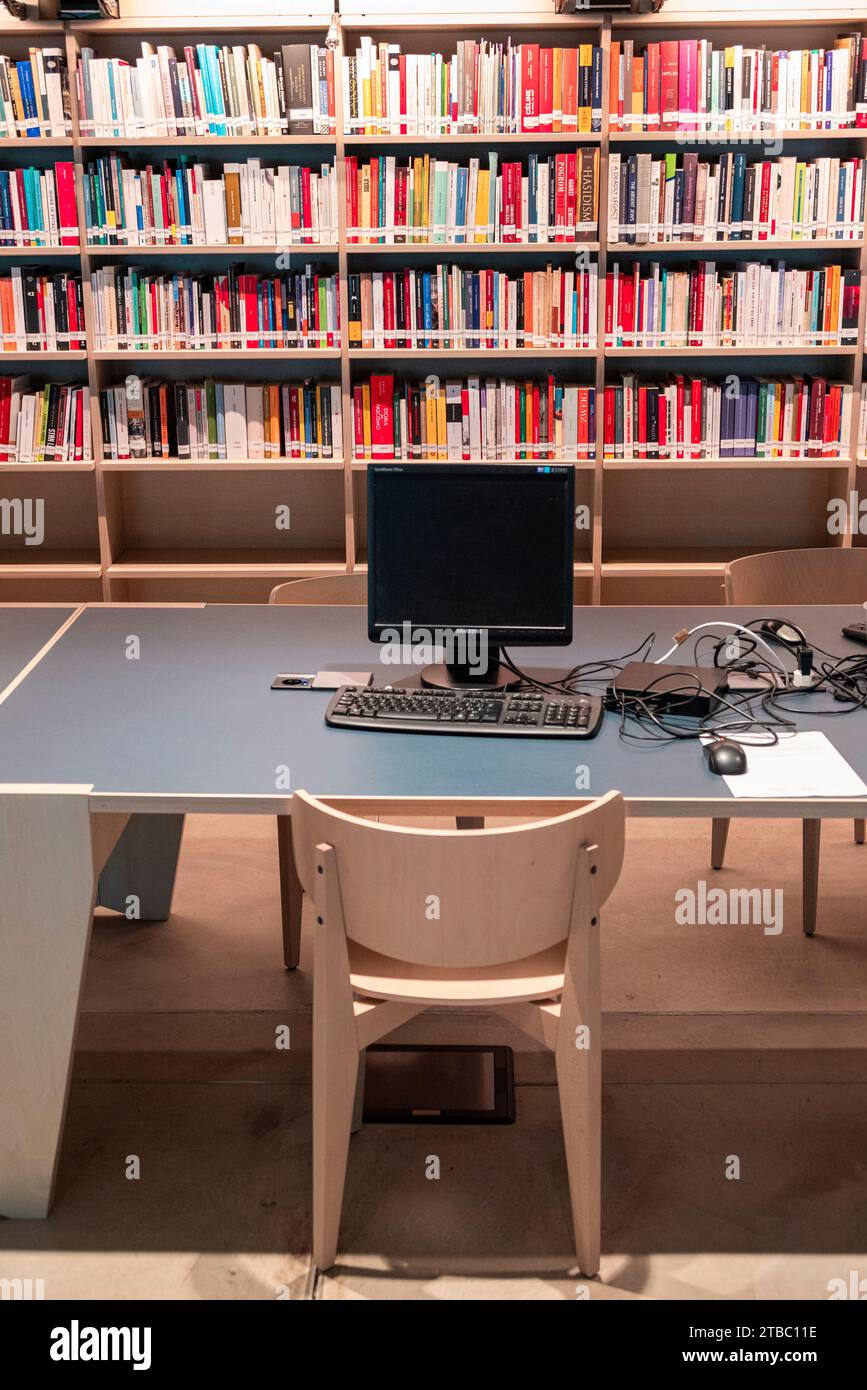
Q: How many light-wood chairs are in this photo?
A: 3